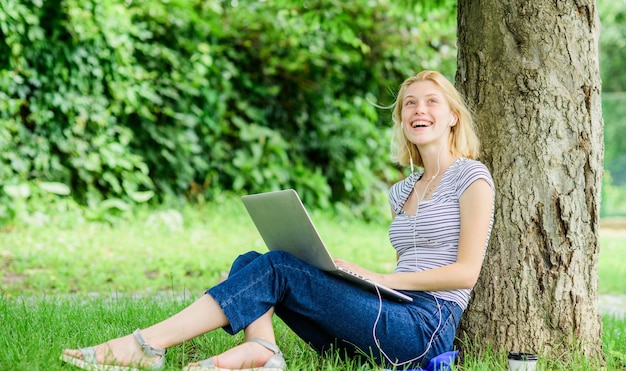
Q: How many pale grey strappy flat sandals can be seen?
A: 2